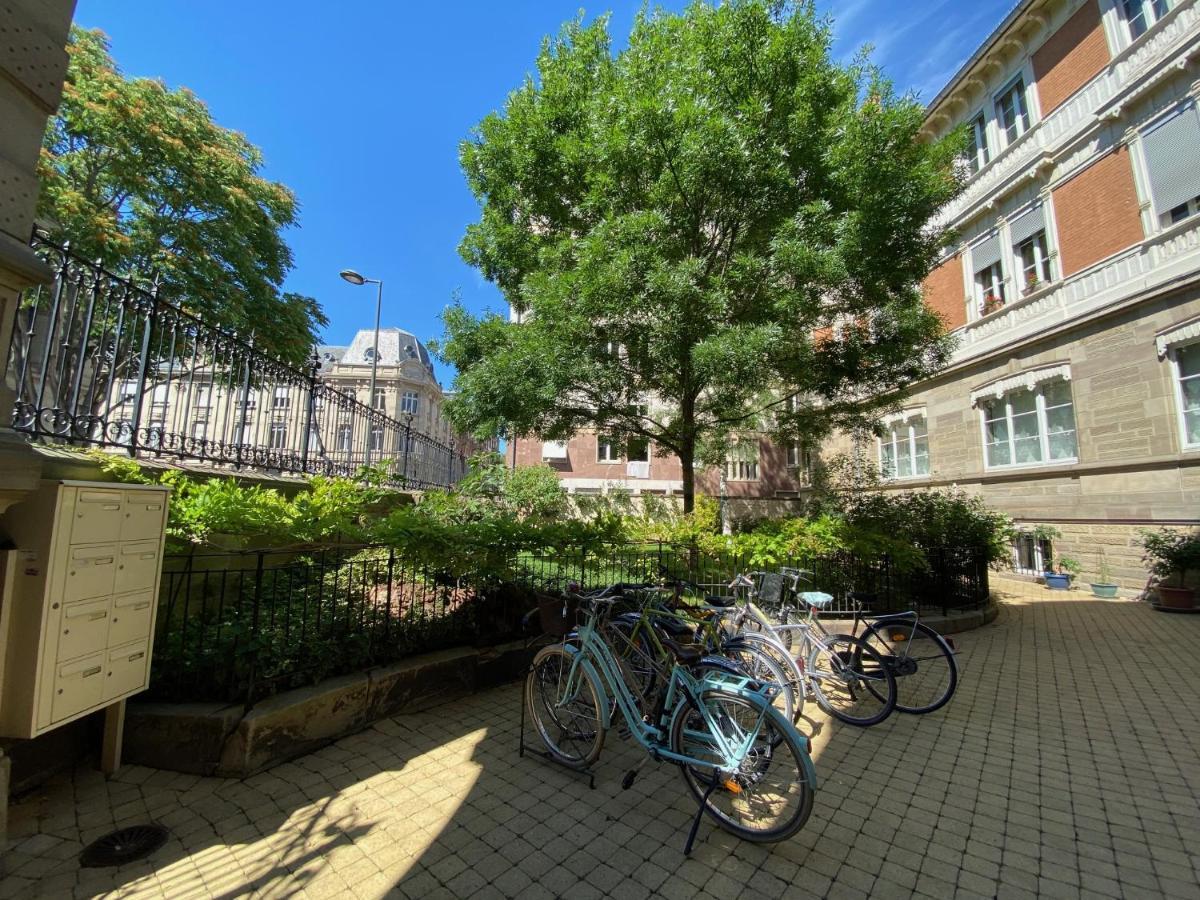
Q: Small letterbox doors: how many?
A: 8